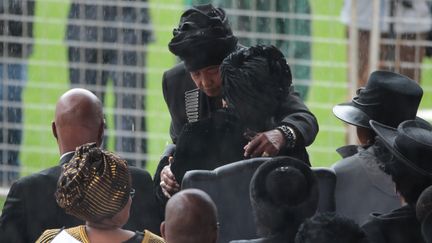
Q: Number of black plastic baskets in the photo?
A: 0